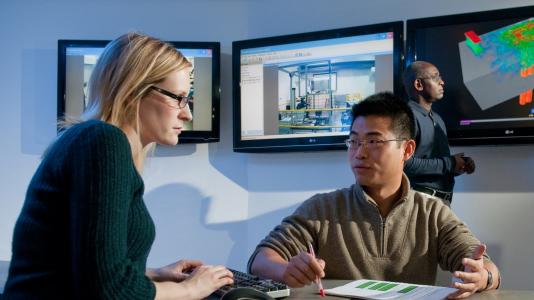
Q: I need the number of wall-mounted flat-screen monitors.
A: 3